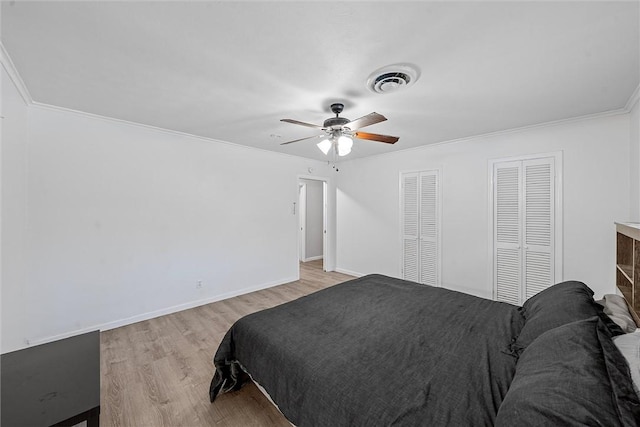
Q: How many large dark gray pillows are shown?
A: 2